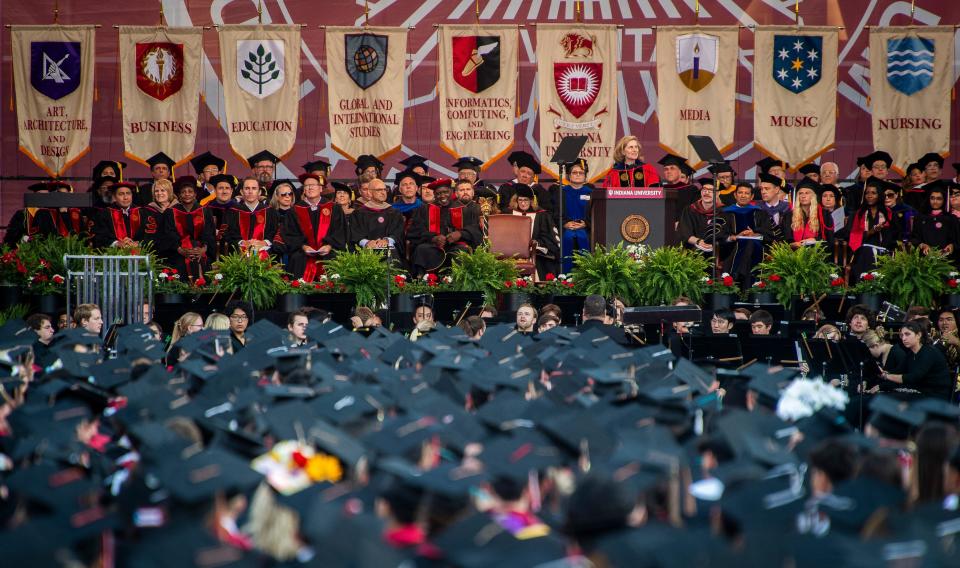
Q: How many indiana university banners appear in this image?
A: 1